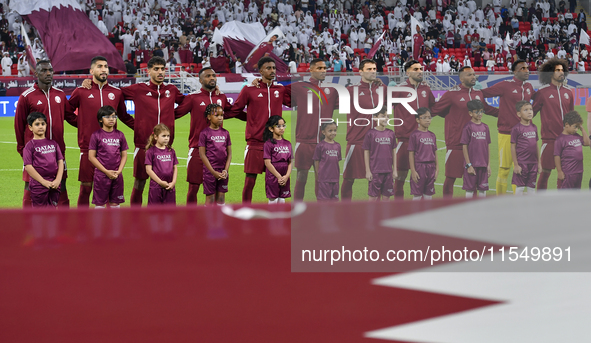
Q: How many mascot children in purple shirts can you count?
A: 11